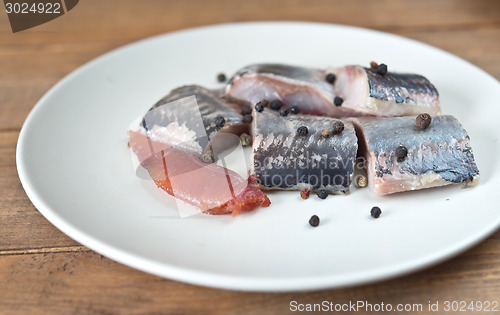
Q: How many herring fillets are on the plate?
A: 5